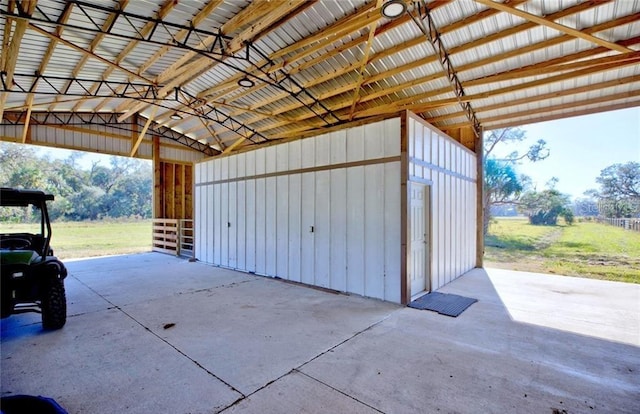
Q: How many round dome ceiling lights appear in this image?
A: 3